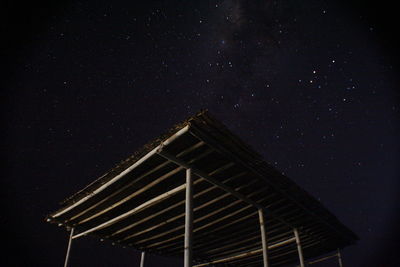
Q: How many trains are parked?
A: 0